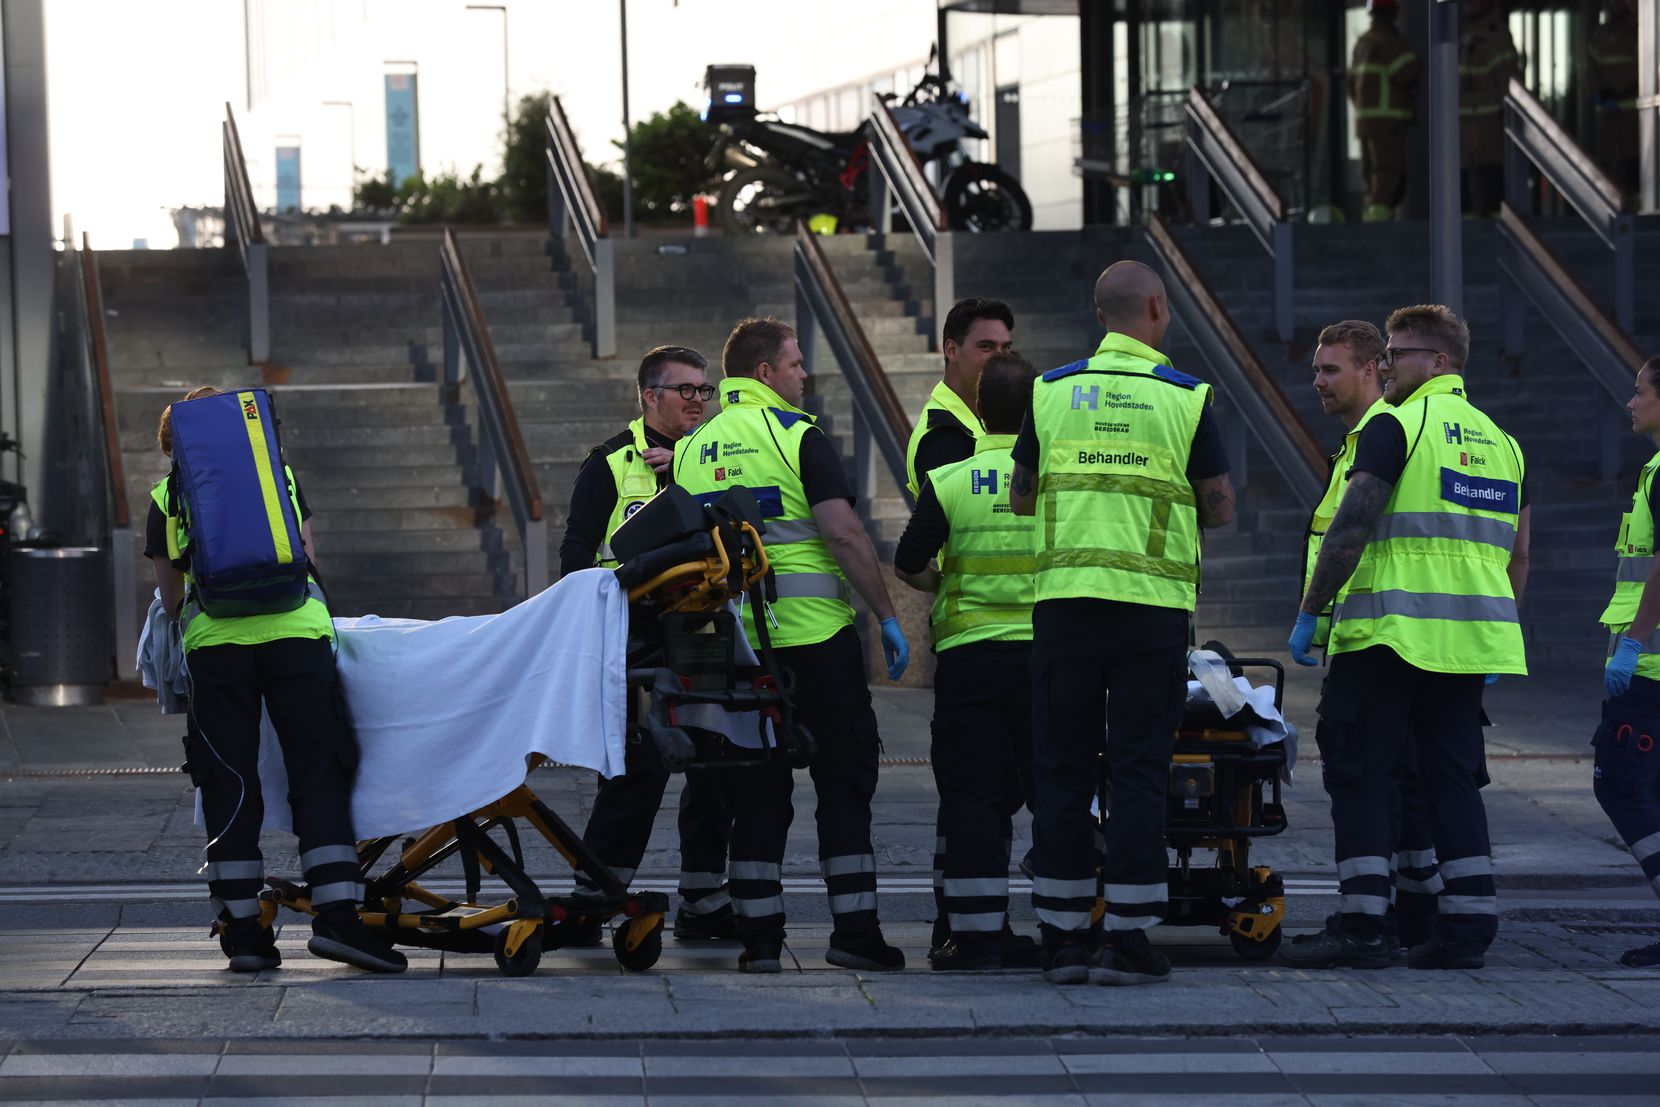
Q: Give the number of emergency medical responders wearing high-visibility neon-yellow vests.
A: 9